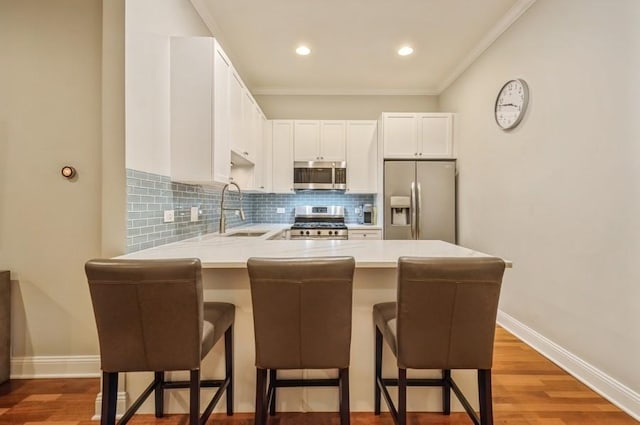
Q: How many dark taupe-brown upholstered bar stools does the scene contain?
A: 3